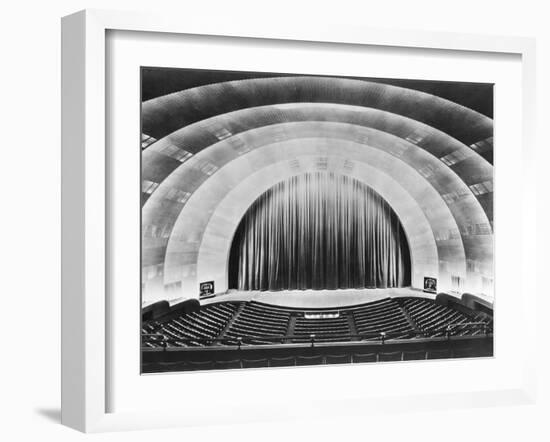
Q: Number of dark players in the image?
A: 0